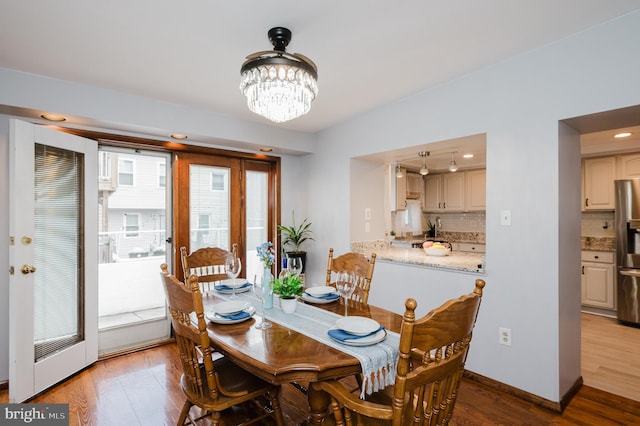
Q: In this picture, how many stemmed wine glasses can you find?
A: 4